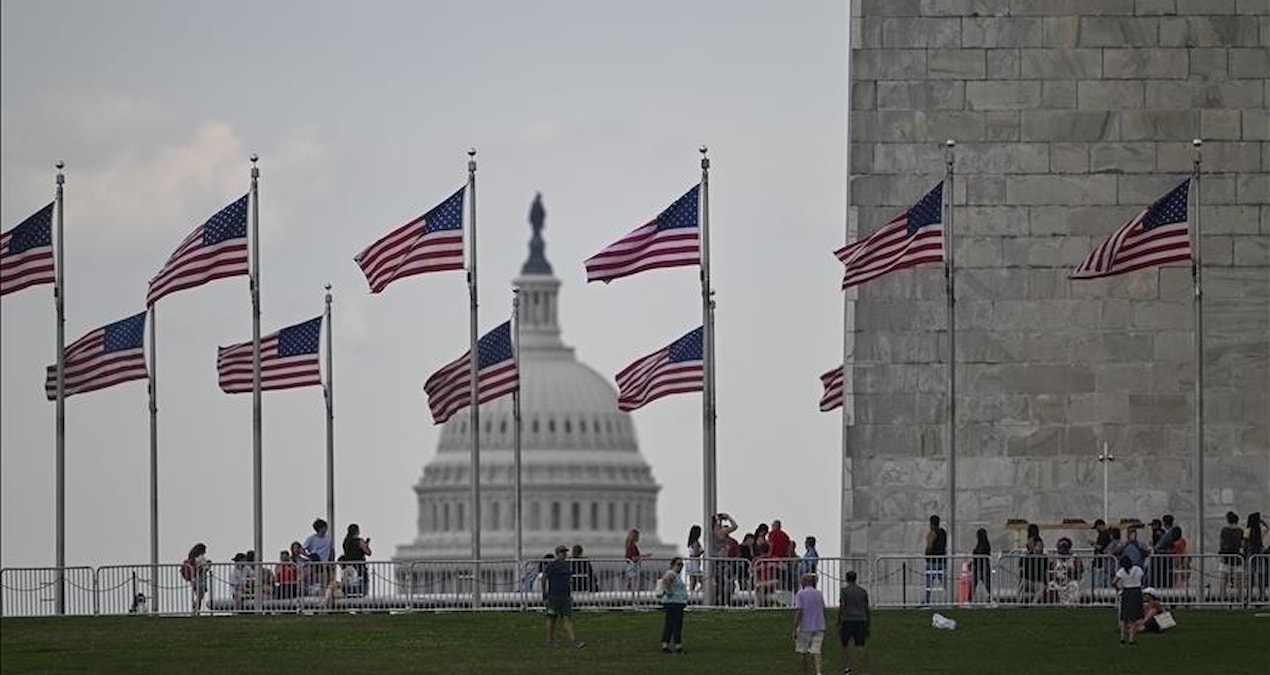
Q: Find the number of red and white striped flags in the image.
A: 11